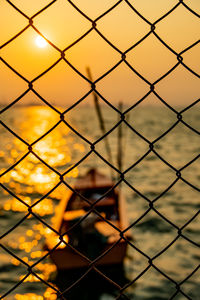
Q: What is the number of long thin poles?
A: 2